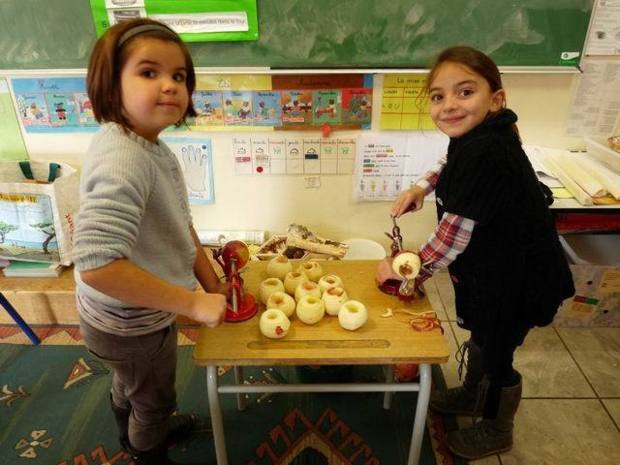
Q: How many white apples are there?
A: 12